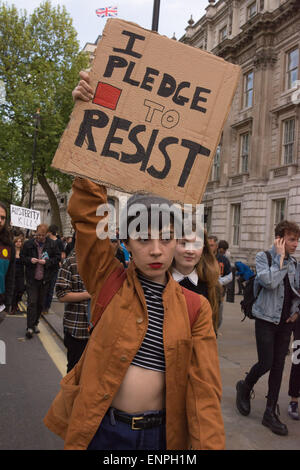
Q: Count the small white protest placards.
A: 1